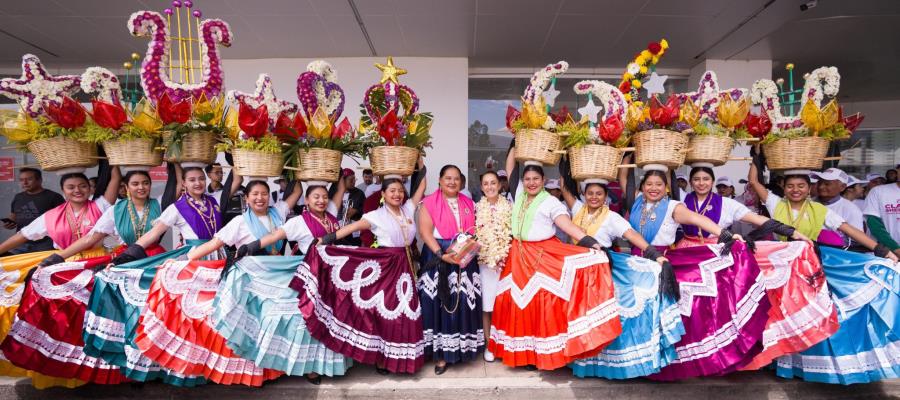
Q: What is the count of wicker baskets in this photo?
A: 11